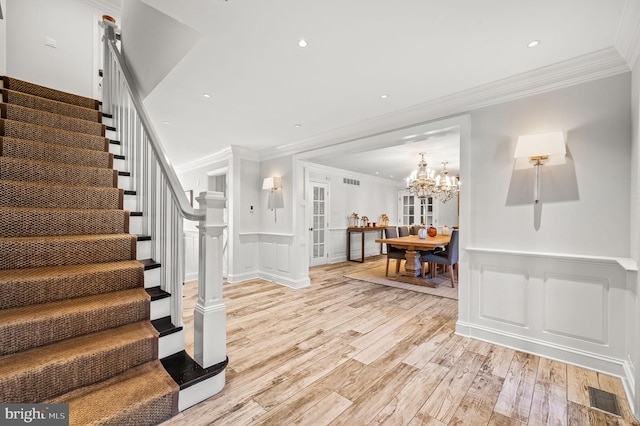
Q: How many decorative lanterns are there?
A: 3